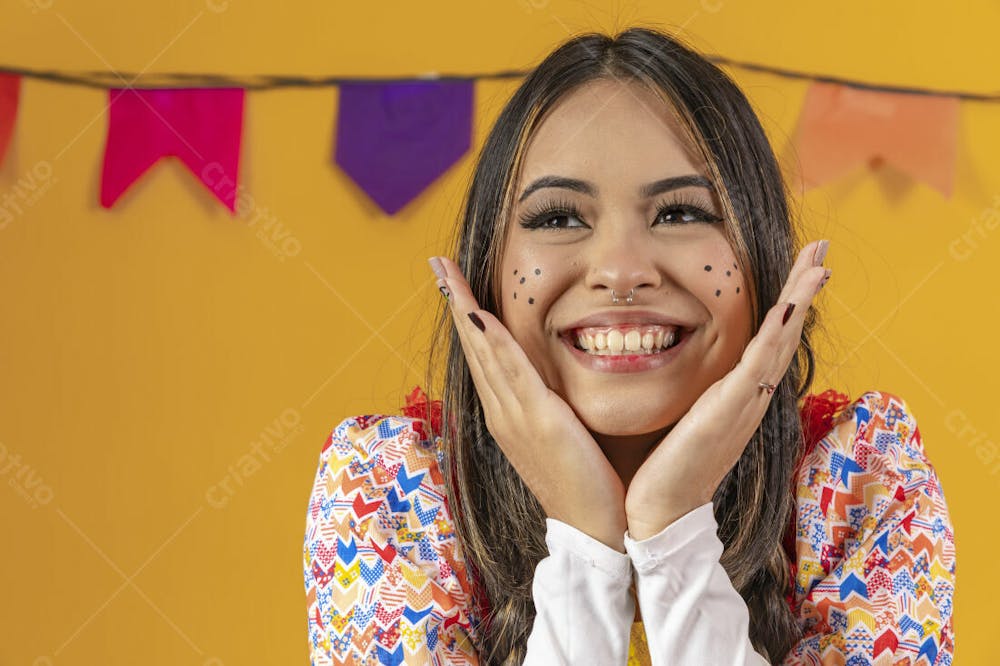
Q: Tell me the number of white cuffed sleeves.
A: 2